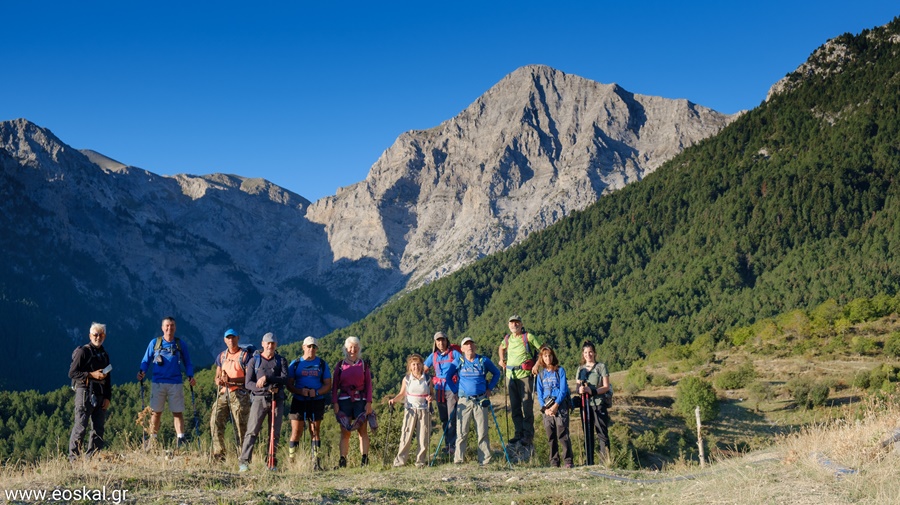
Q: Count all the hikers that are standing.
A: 12